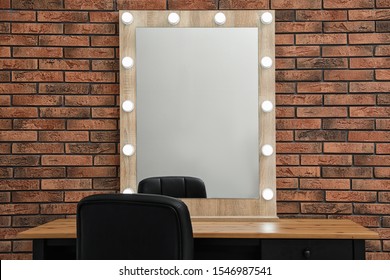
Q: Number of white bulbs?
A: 12